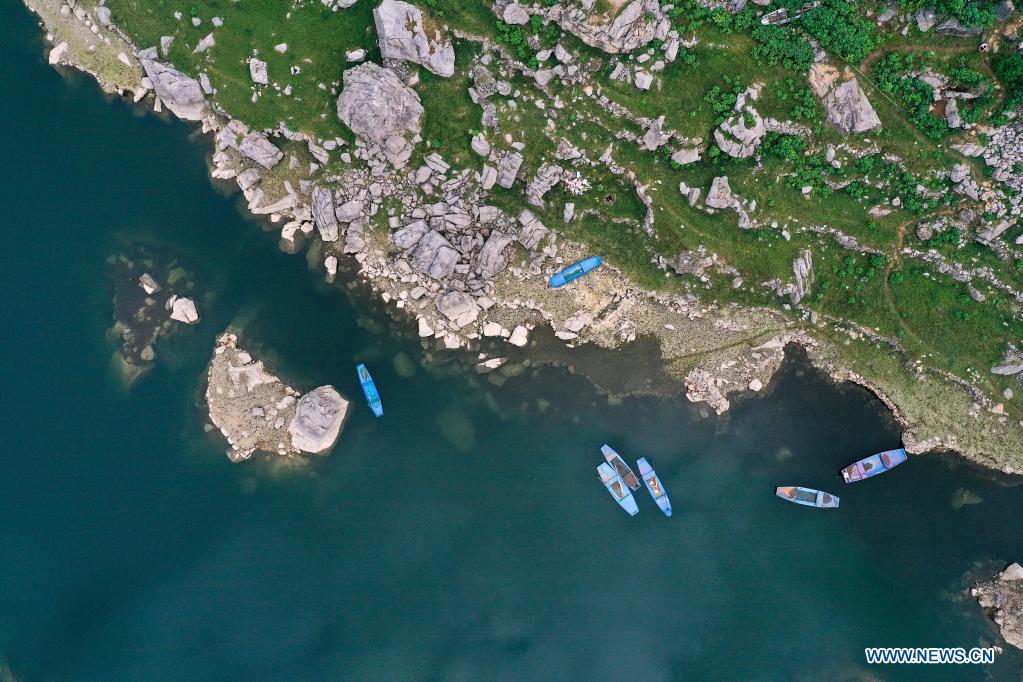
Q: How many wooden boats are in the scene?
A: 7